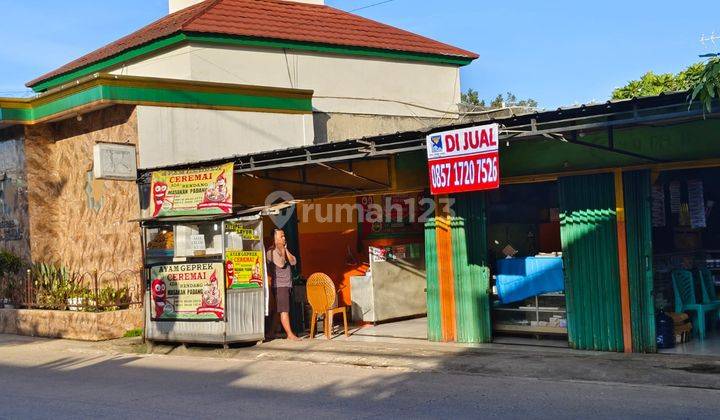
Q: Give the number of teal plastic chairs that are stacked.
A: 2